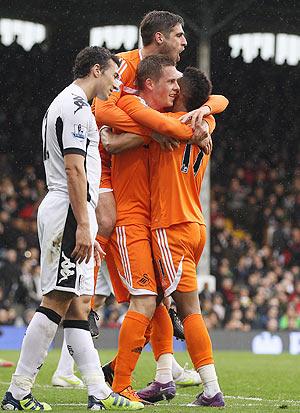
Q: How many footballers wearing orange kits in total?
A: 3